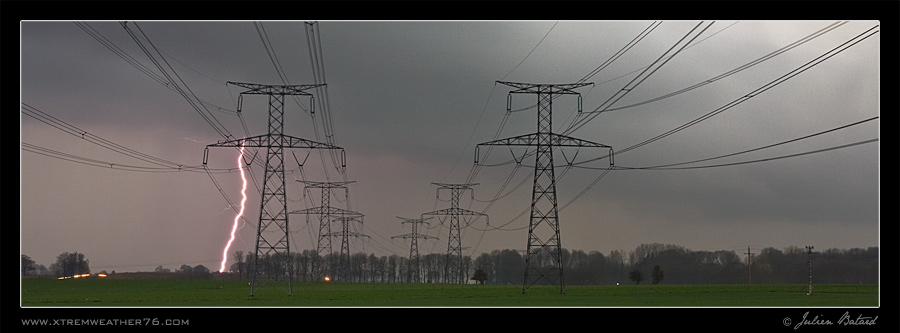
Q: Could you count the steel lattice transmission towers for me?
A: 6